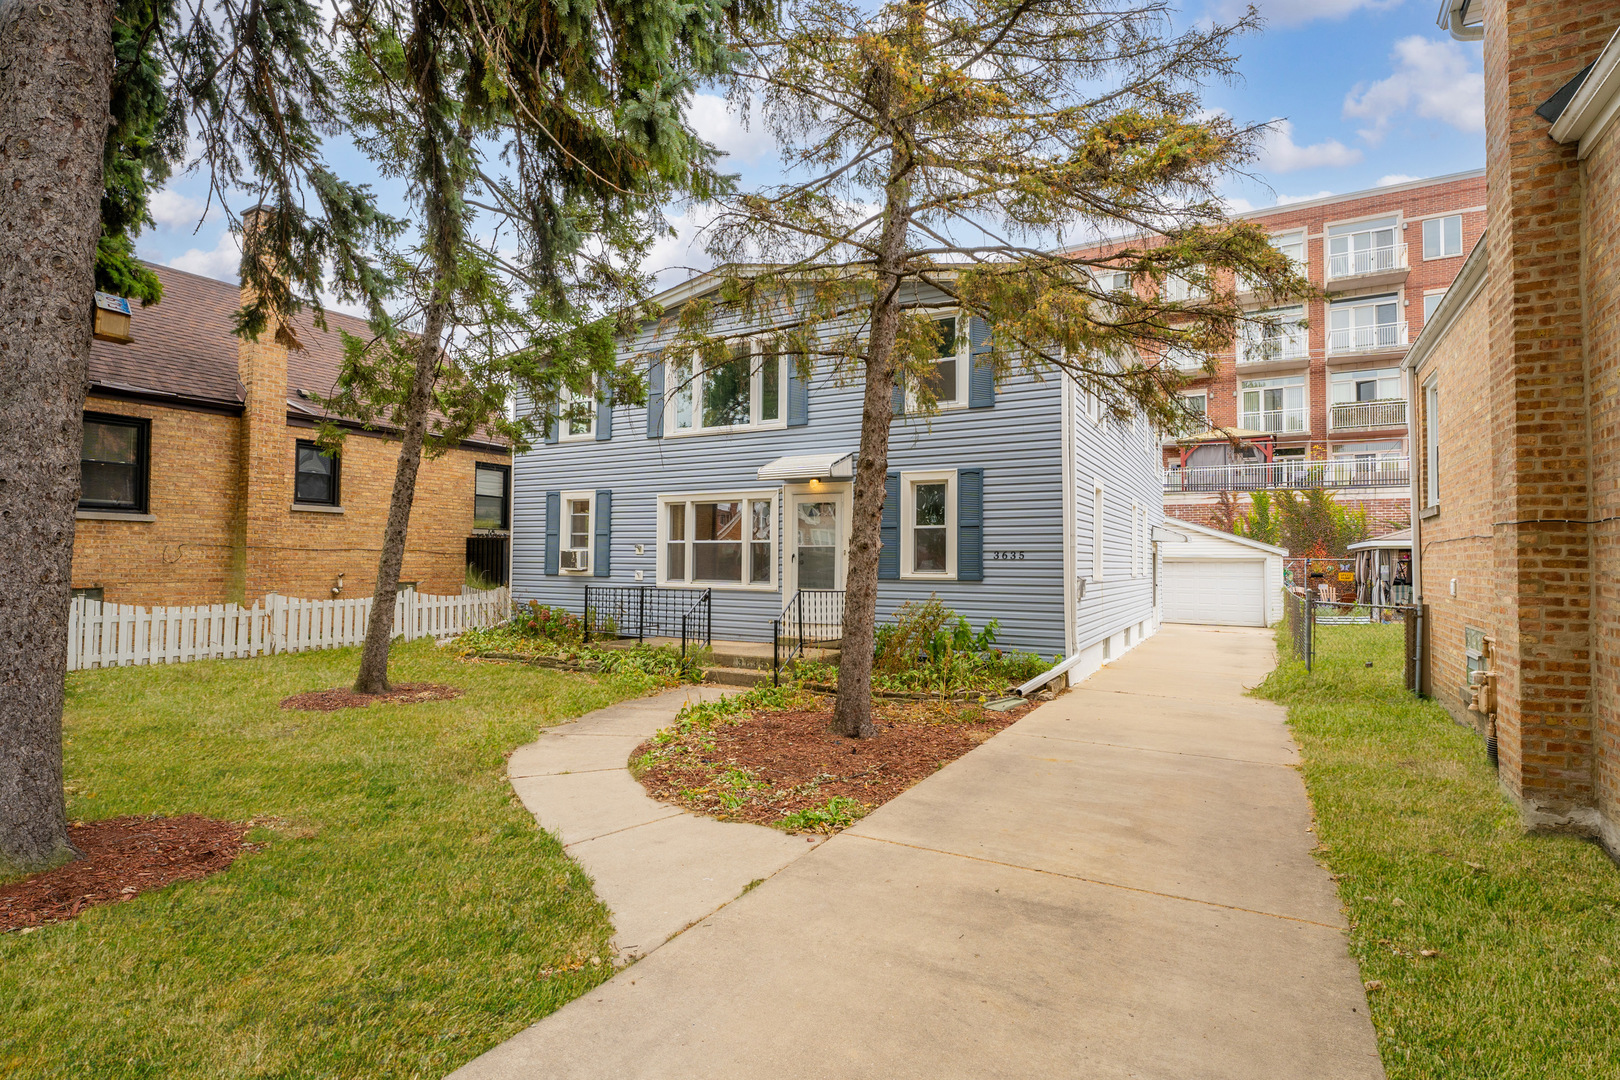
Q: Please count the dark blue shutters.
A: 10